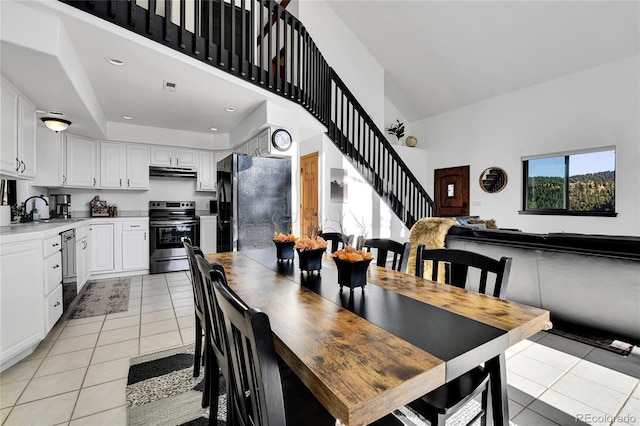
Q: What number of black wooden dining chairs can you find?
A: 6